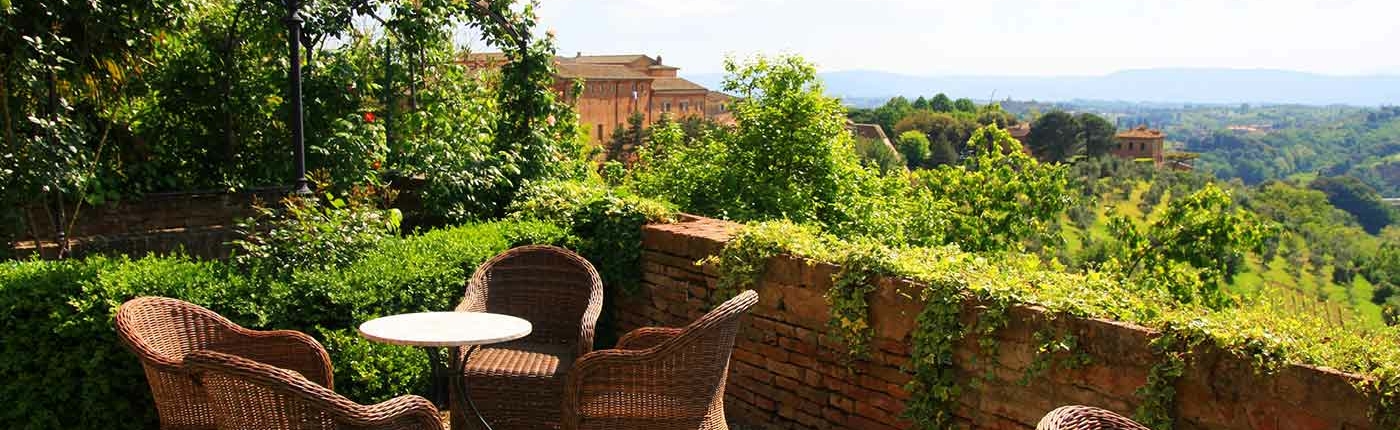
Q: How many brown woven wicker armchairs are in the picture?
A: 5